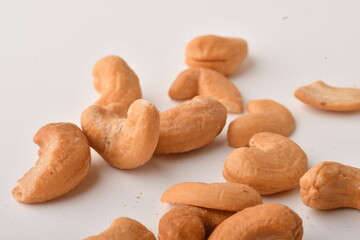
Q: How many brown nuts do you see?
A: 14